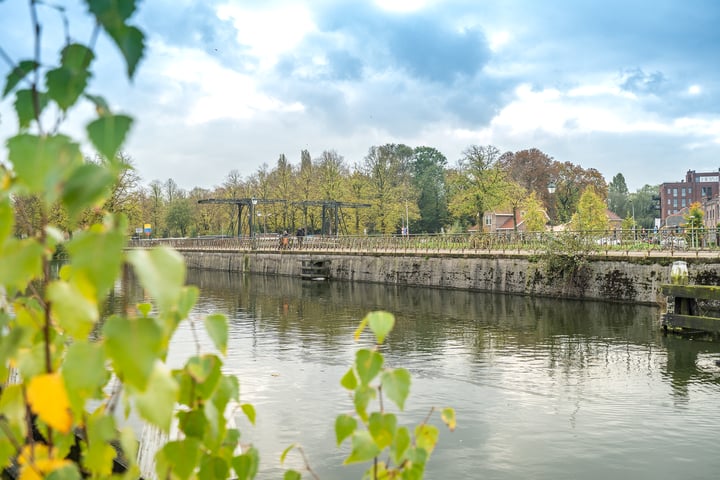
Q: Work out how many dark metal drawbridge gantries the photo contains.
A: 2